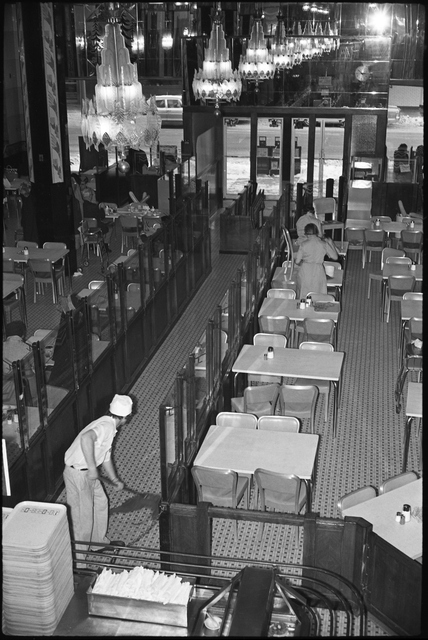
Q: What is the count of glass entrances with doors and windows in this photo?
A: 1